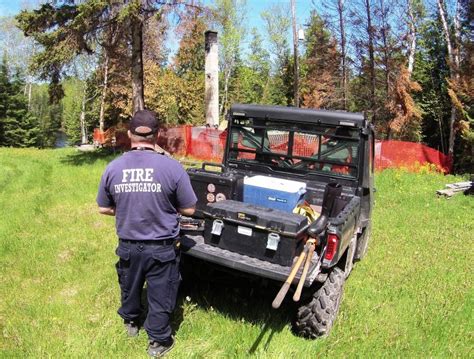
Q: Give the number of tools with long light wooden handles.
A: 2